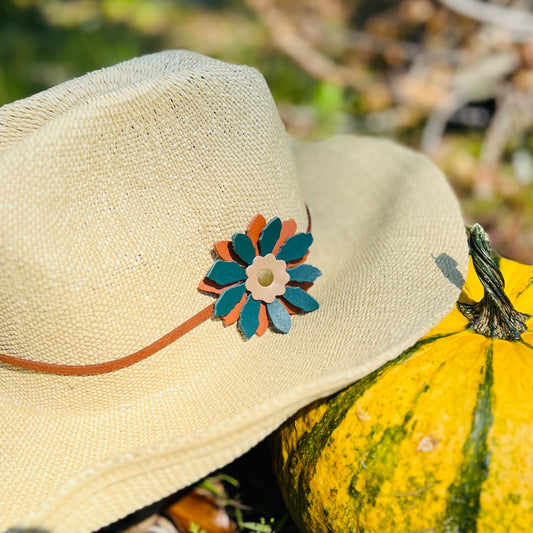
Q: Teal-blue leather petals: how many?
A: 9